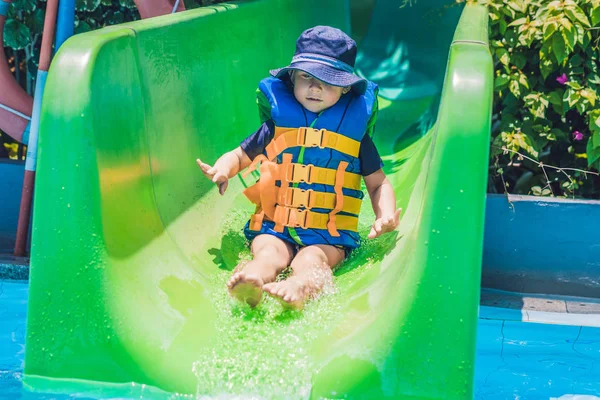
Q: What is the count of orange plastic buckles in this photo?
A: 4